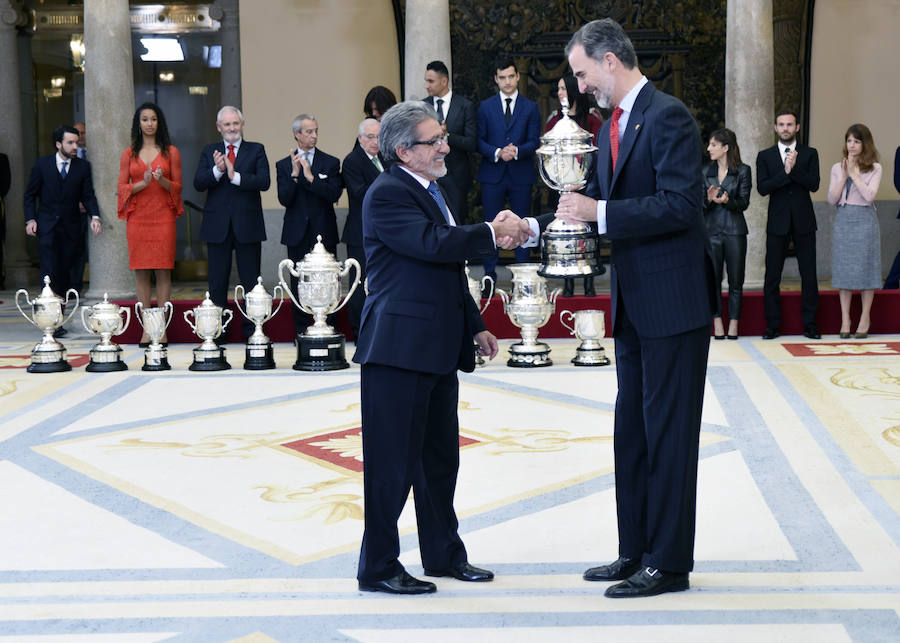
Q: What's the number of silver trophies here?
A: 10